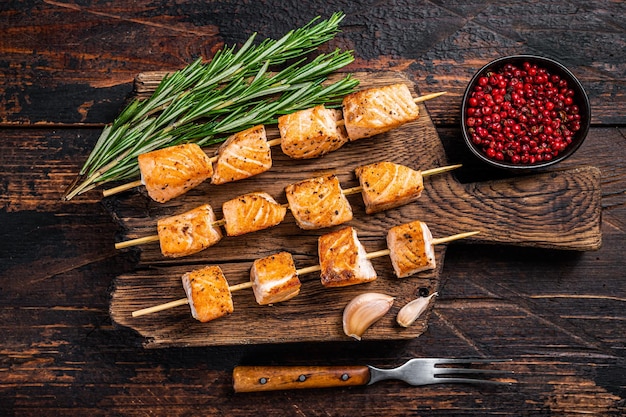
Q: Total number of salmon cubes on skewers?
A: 12